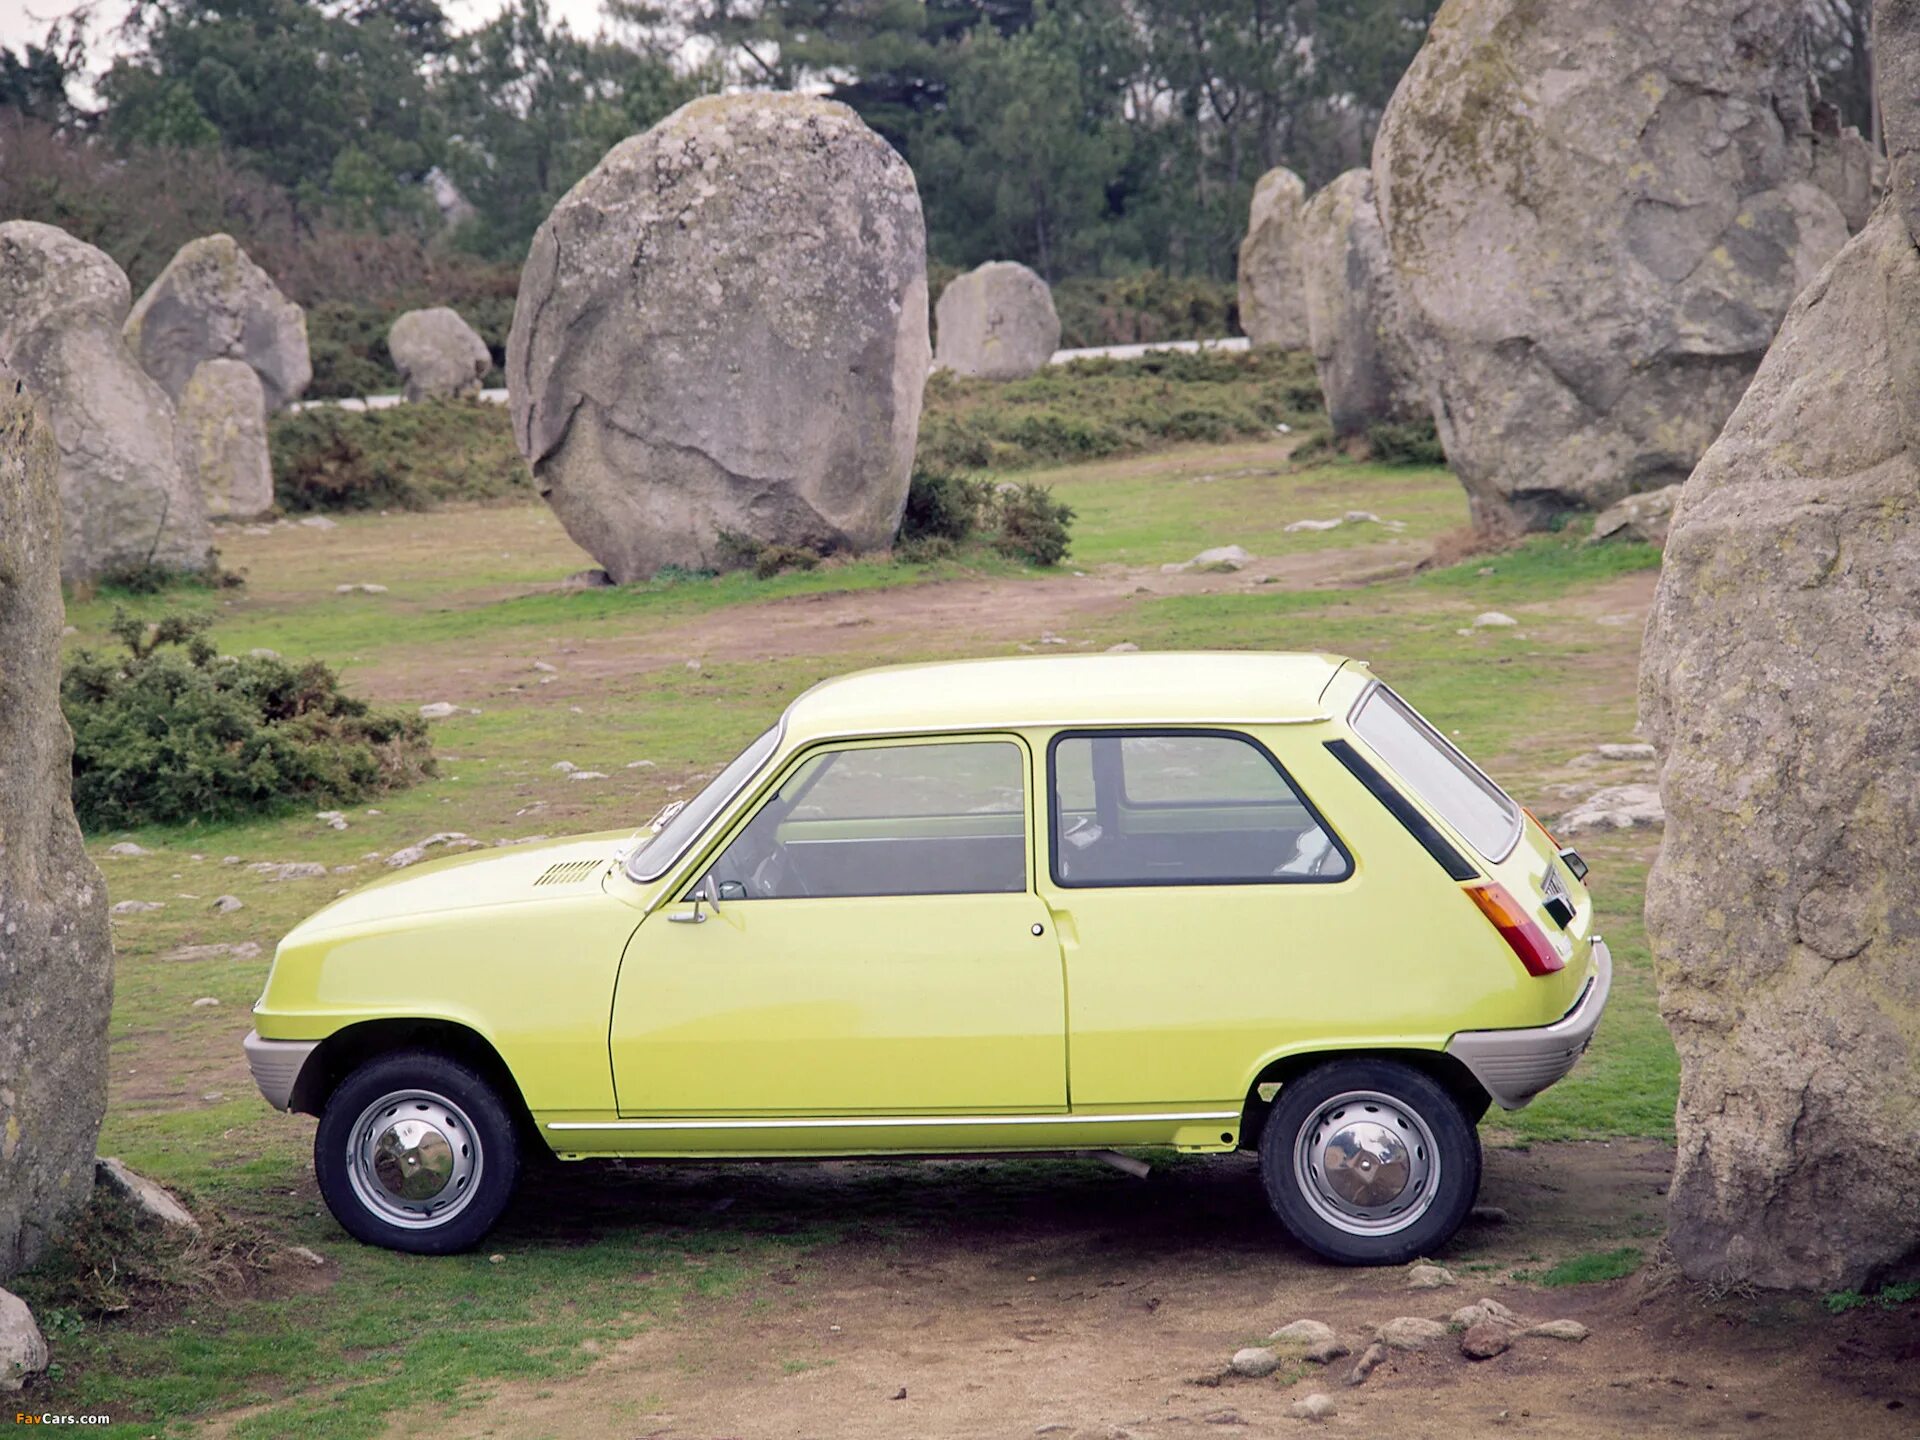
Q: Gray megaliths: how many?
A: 11